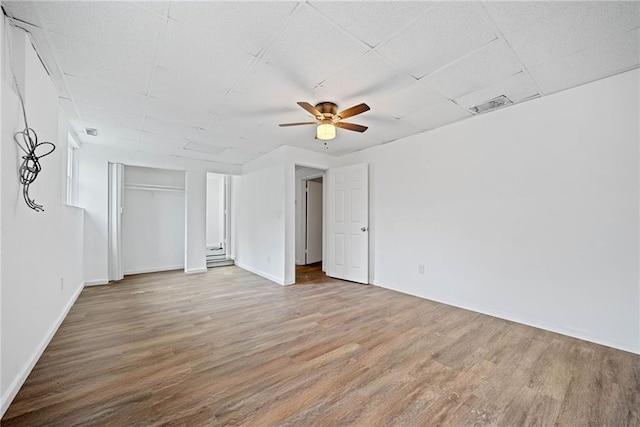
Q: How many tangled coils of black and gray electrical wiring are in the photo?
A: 1